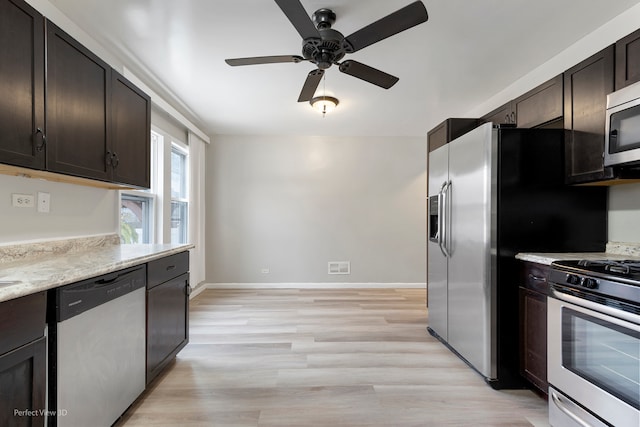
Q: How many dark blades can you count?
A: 5